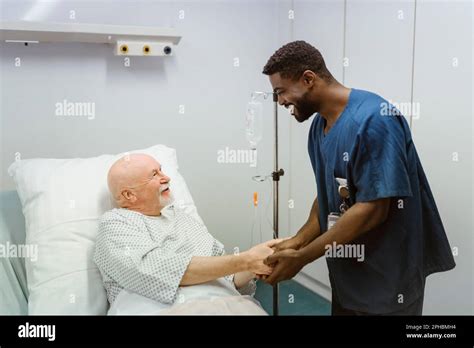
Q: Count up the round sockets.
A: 3